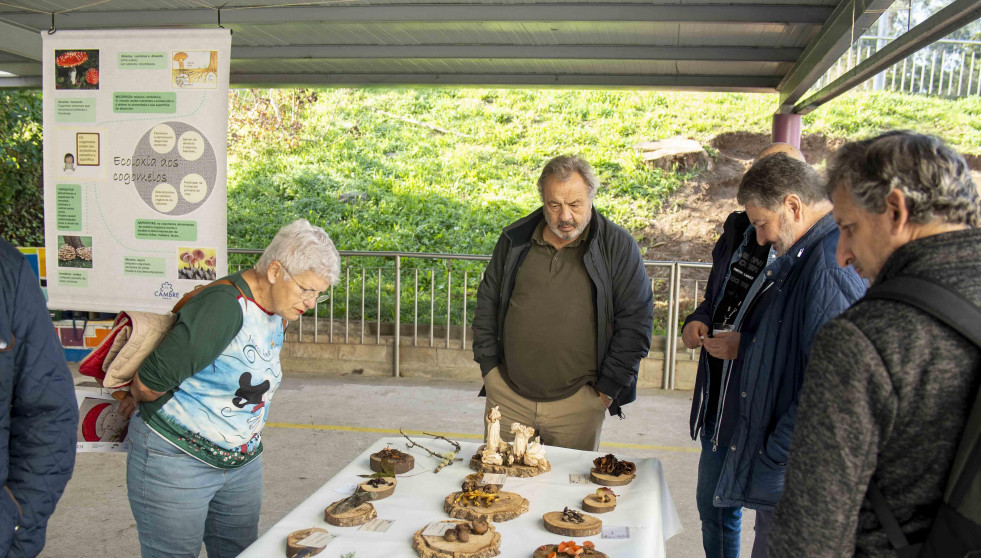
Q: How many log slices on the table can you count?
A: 12